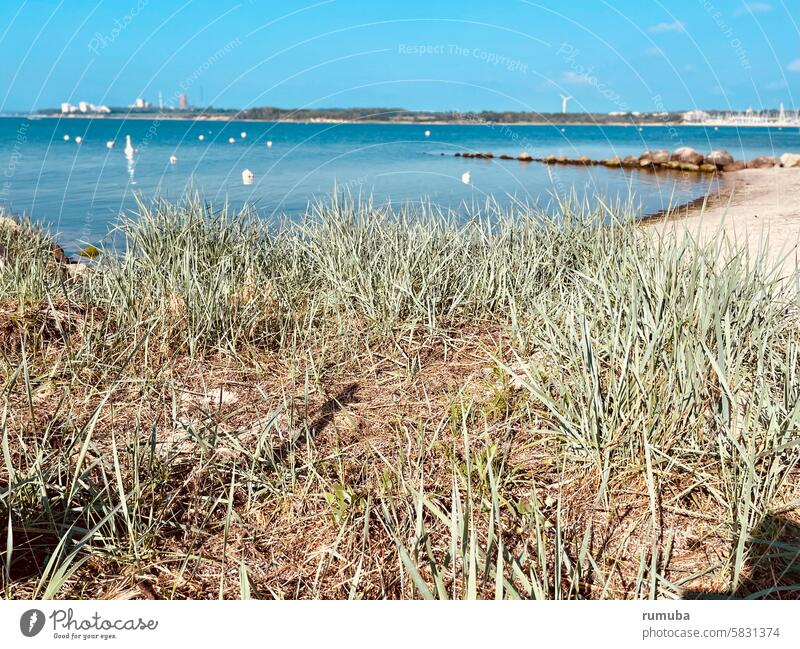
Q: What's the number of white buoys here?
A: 12